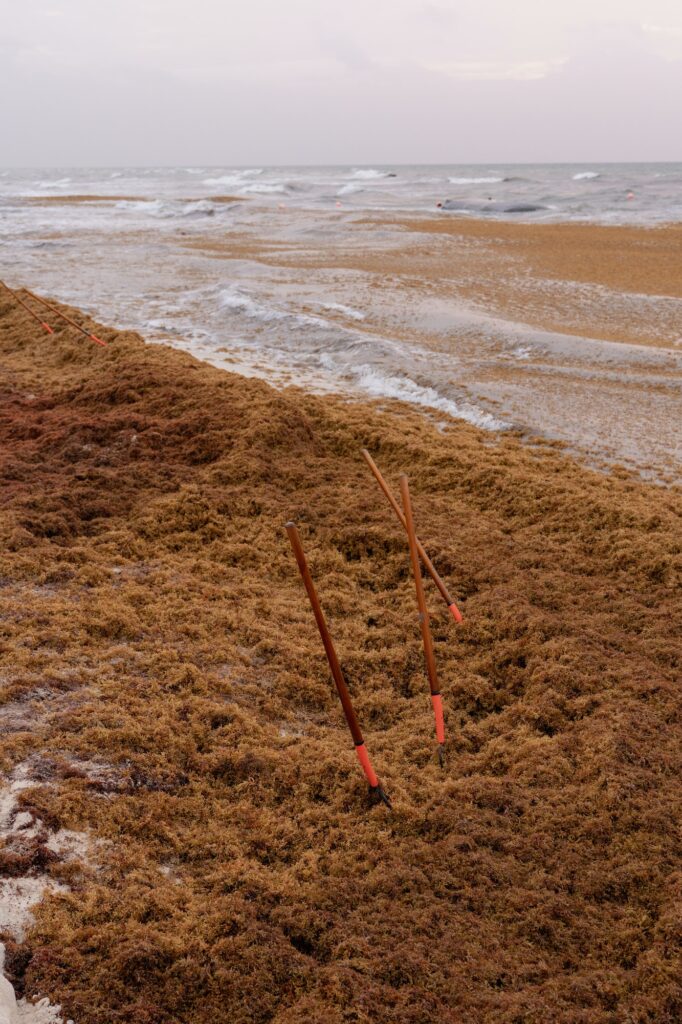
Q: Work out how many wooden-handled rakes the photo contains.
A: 5